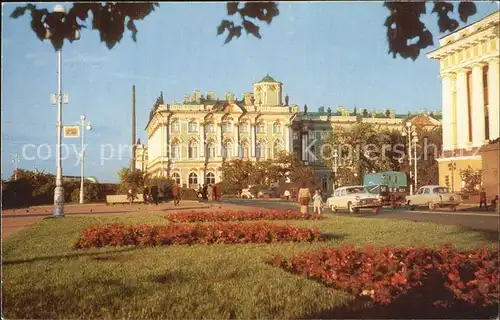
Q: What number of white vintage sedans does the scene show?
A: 2